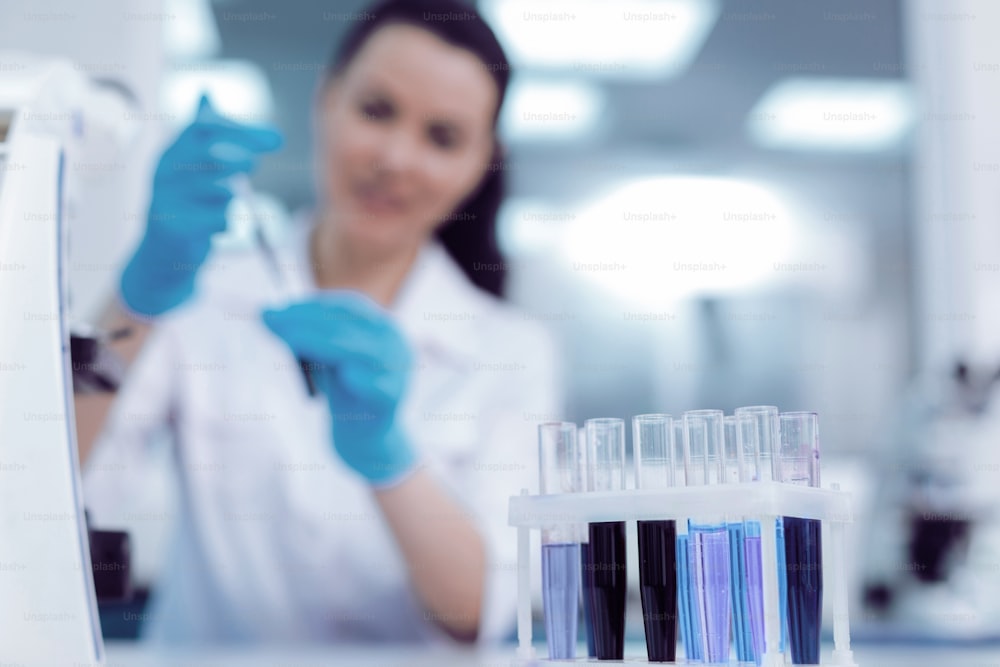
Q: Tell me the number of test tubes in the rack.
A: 9